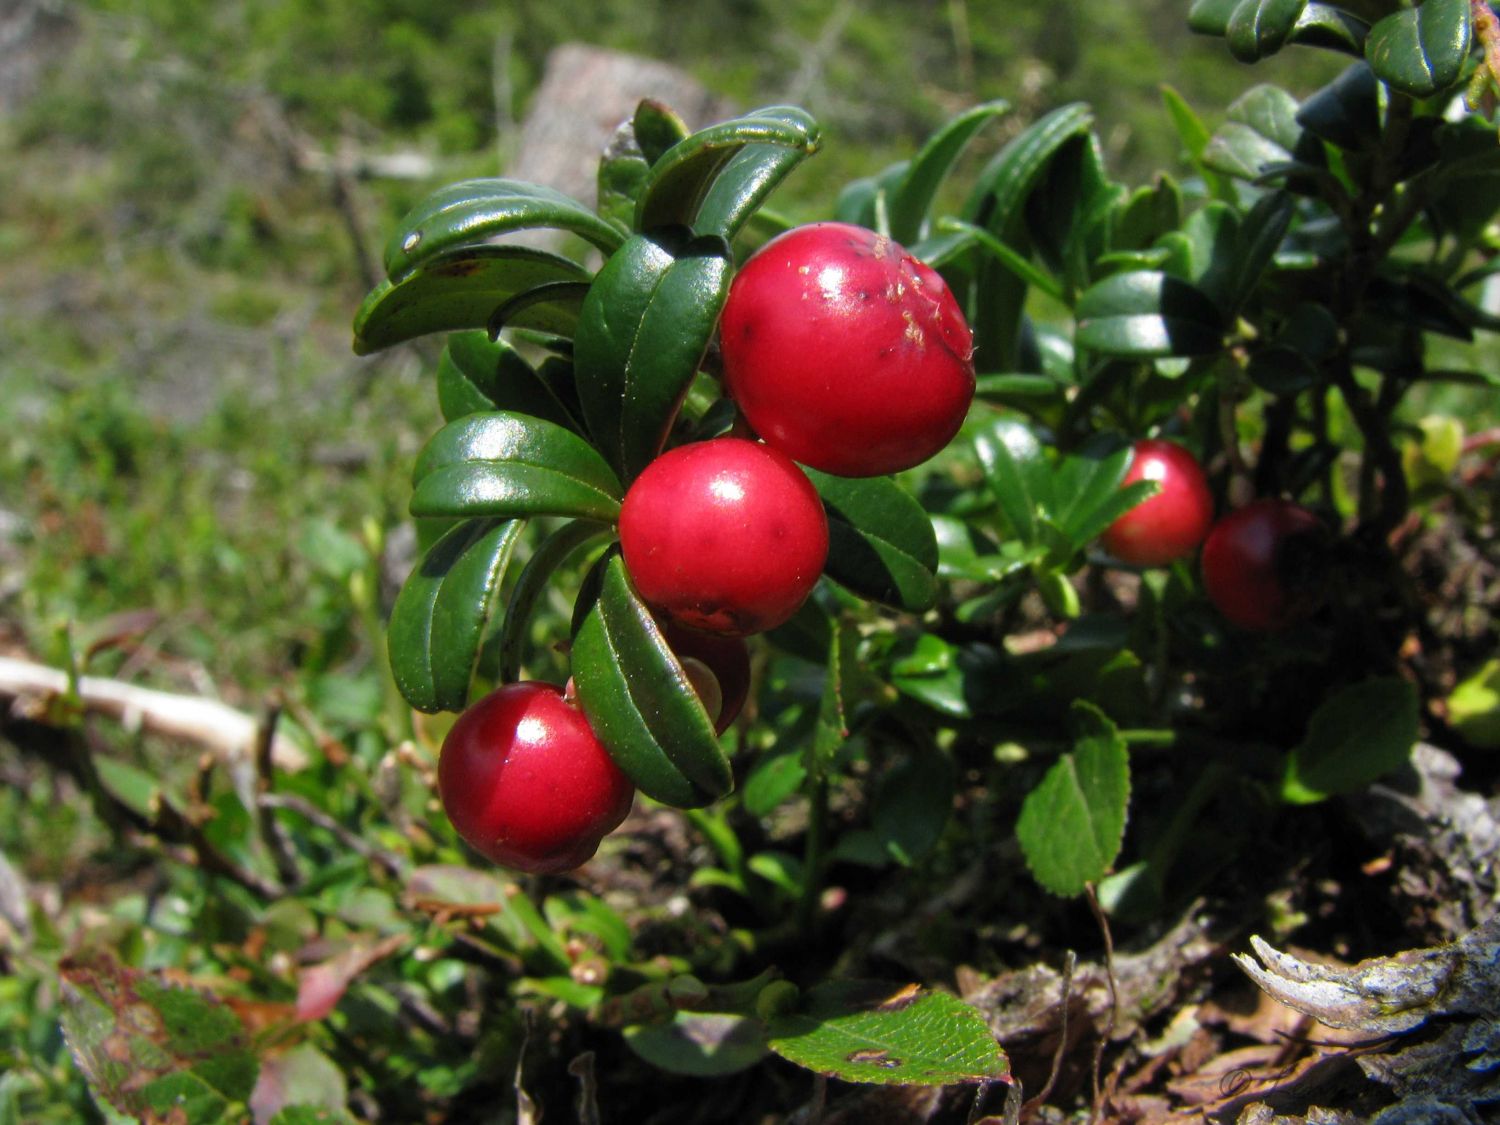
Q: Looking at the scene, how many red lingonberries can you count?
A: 6